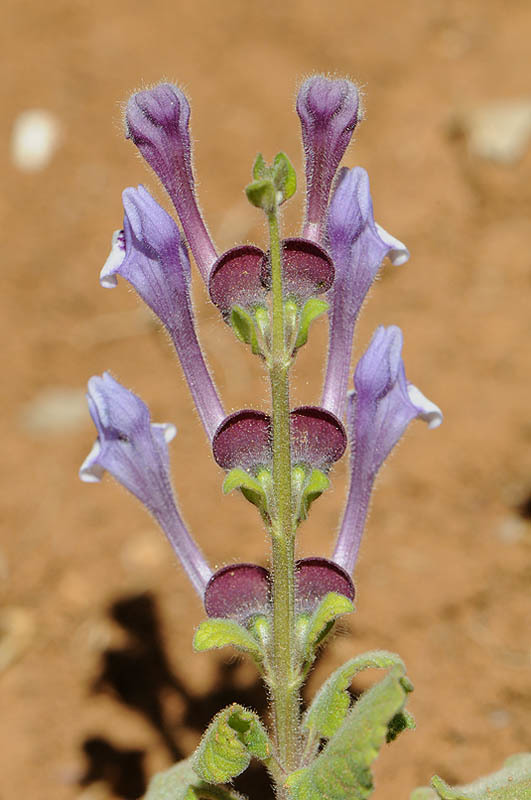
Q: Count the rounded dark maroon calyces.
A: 6